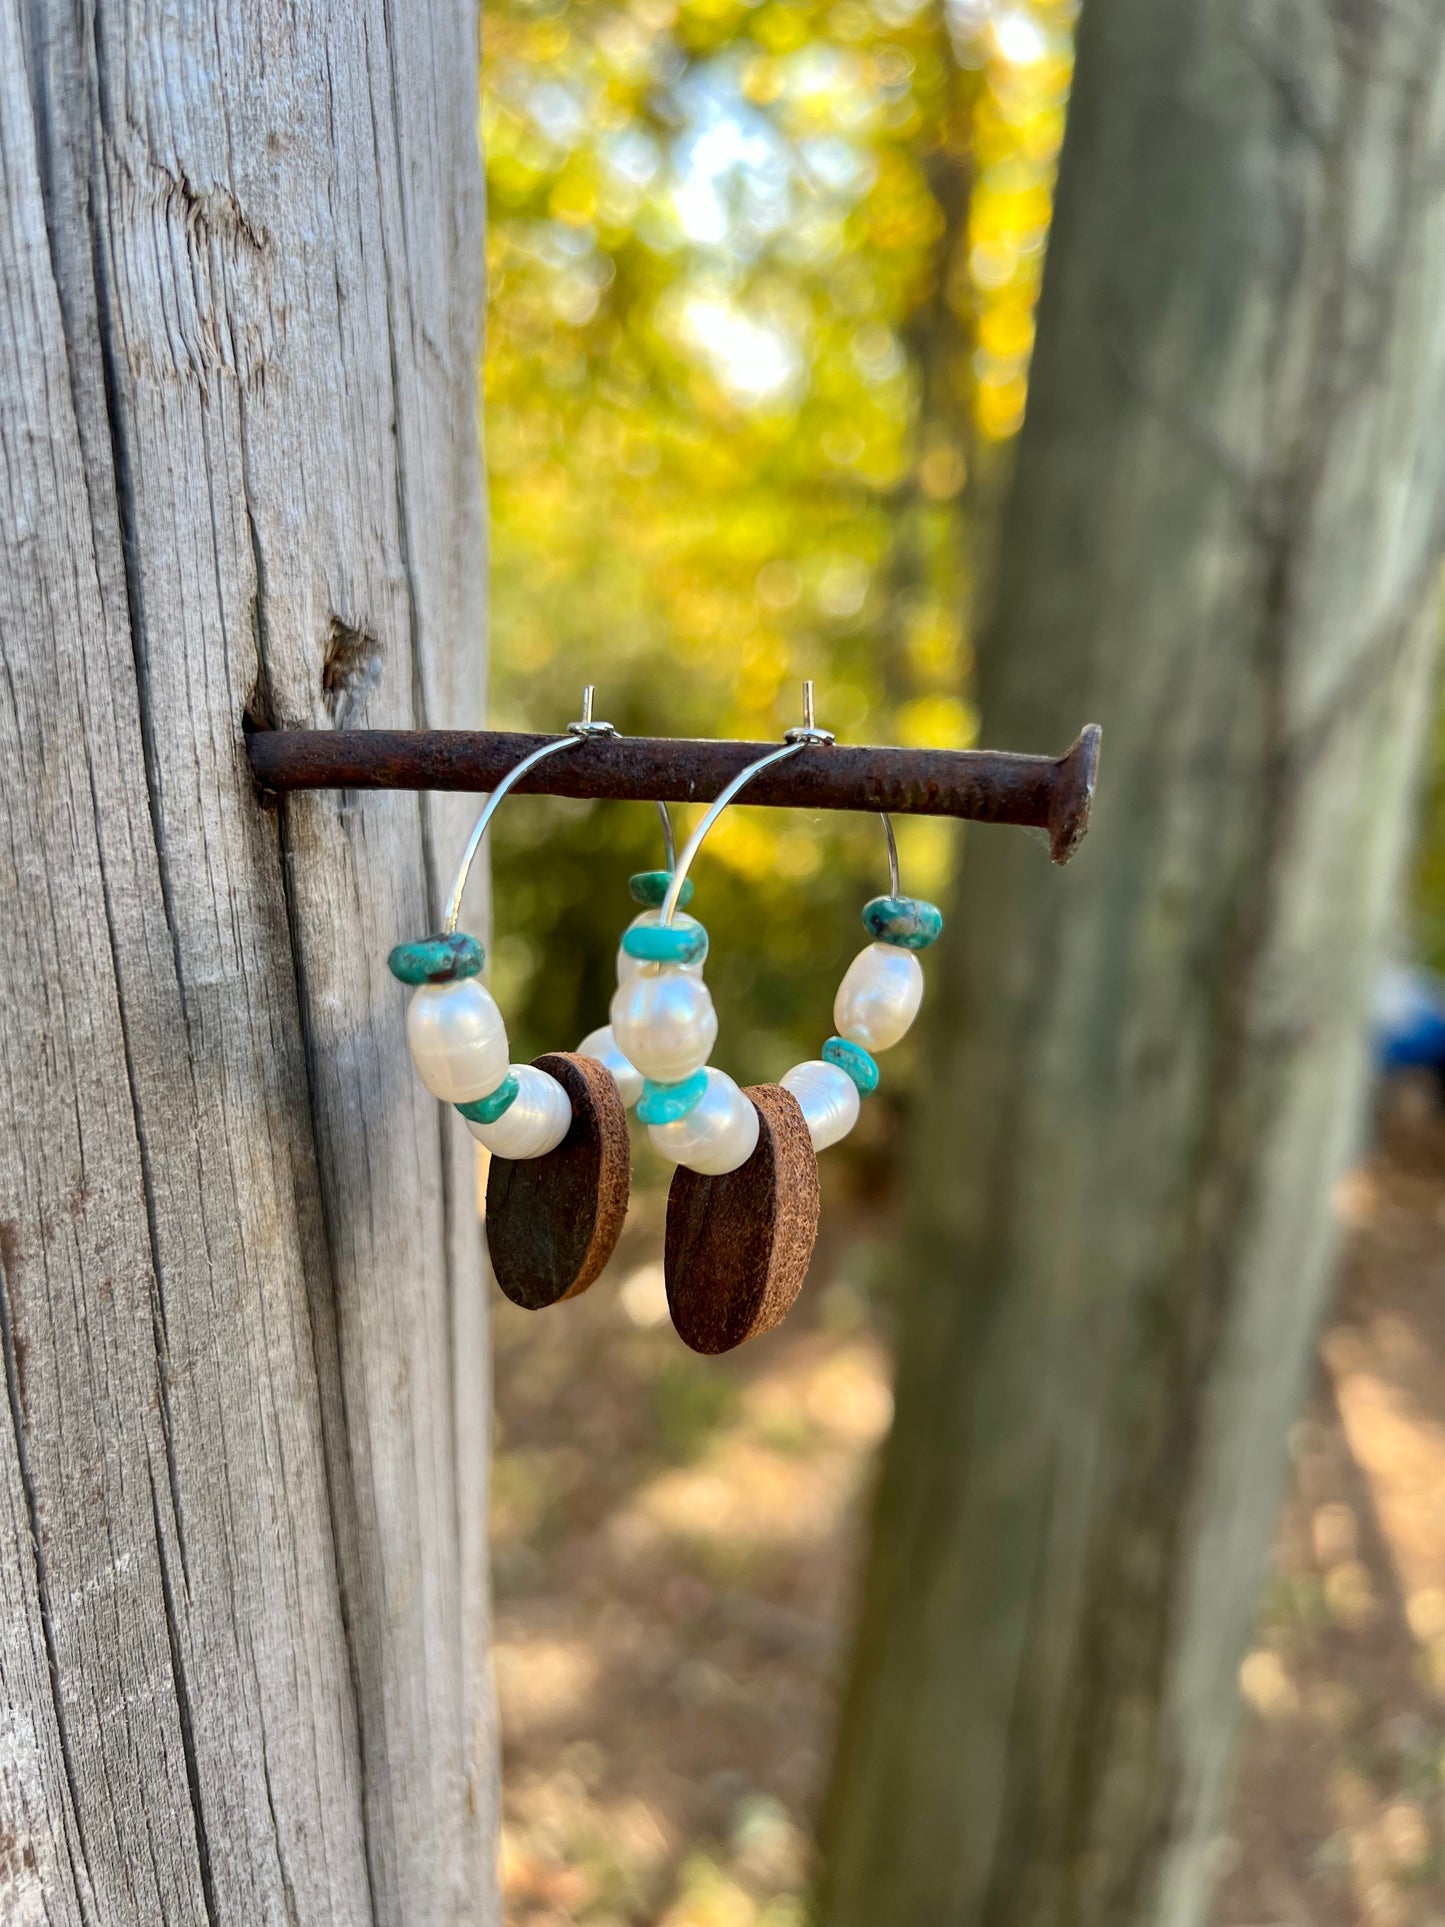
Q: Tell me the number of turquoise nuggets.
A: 7